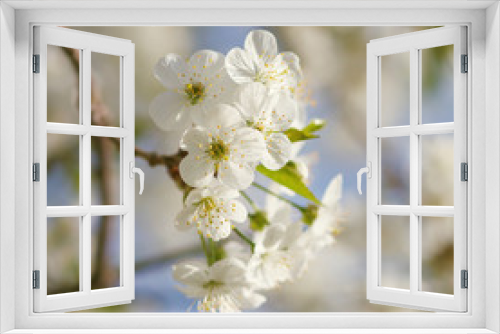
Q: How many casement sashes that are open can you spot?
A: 2